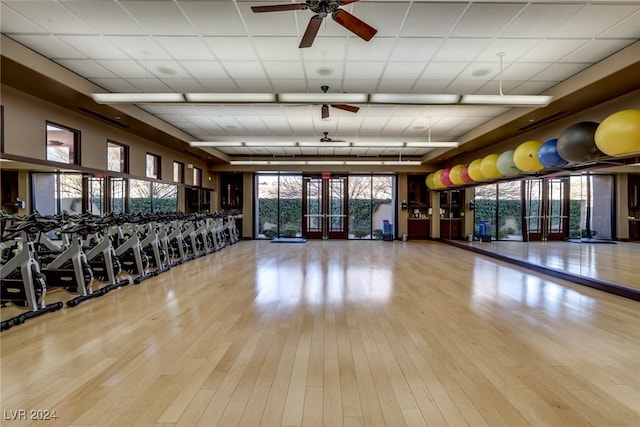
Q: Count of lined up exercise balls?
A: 12